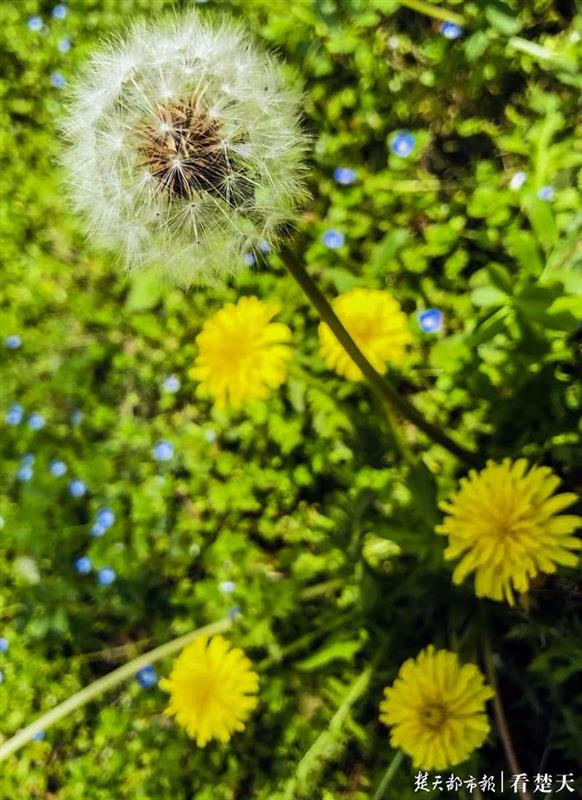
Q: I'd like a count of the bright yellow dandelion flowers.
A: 5